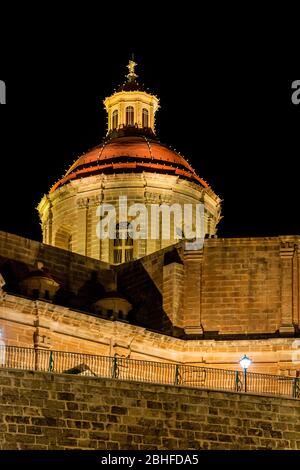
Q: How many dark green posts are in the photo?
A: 5